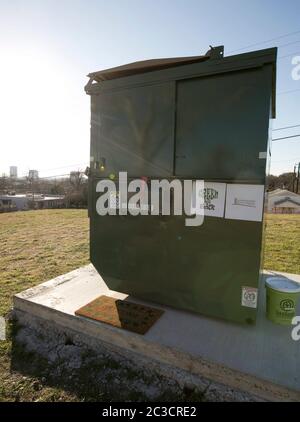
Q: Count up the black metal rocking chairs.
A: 0